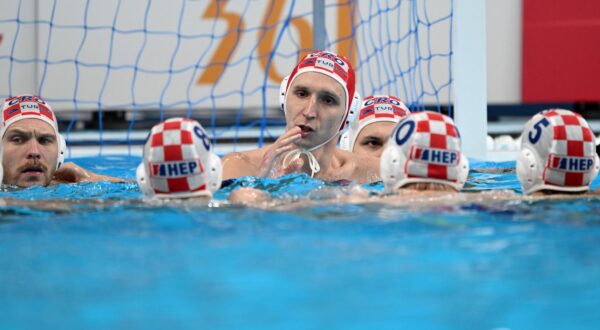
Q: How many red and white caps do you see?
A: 6